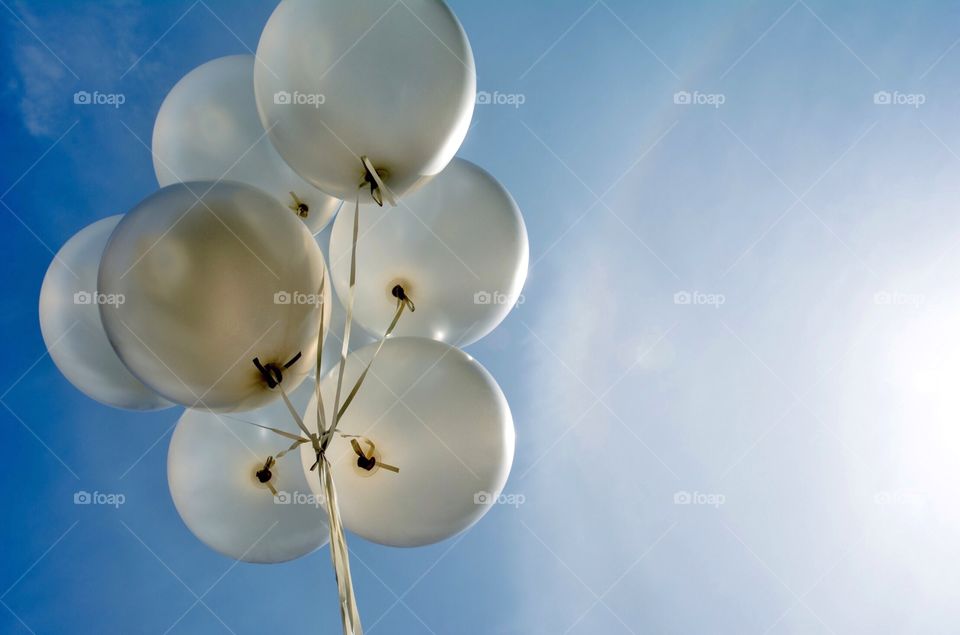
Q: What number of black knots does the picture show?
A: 6